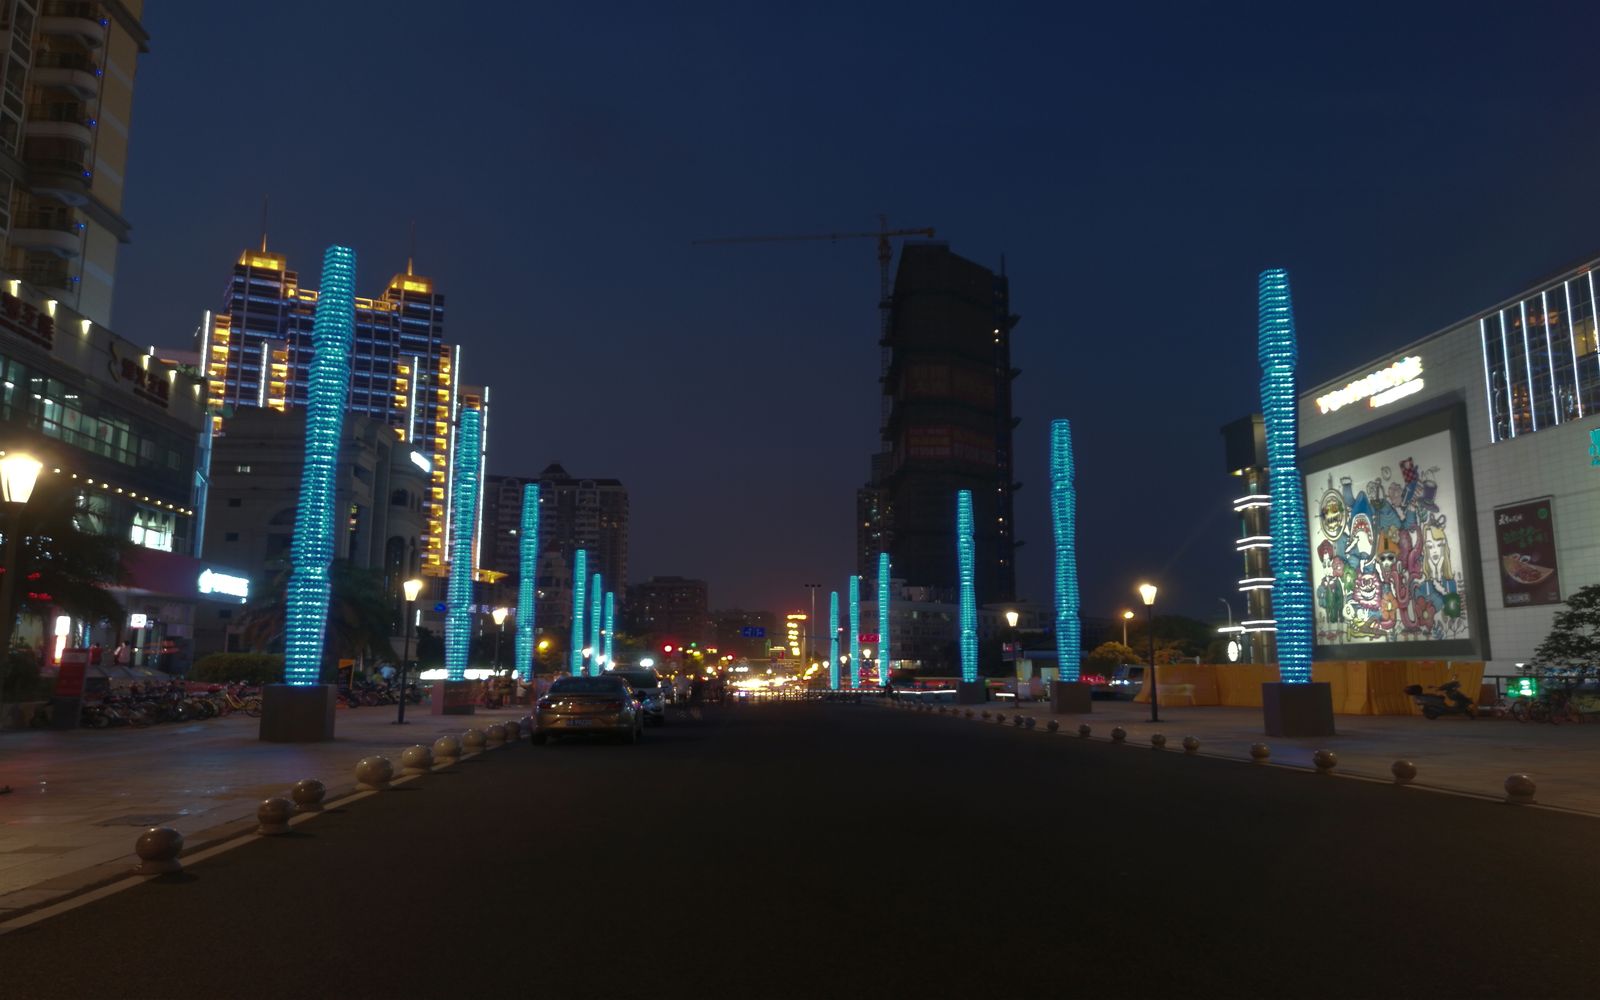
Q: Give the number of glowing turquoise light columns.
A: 12